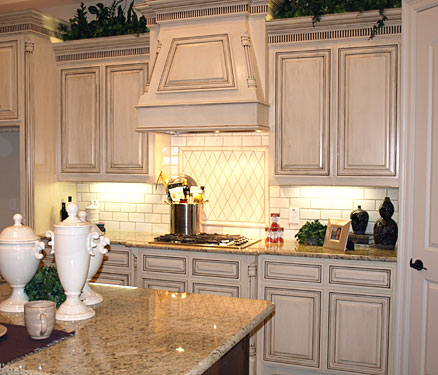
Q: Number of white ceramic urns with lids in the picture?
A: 3